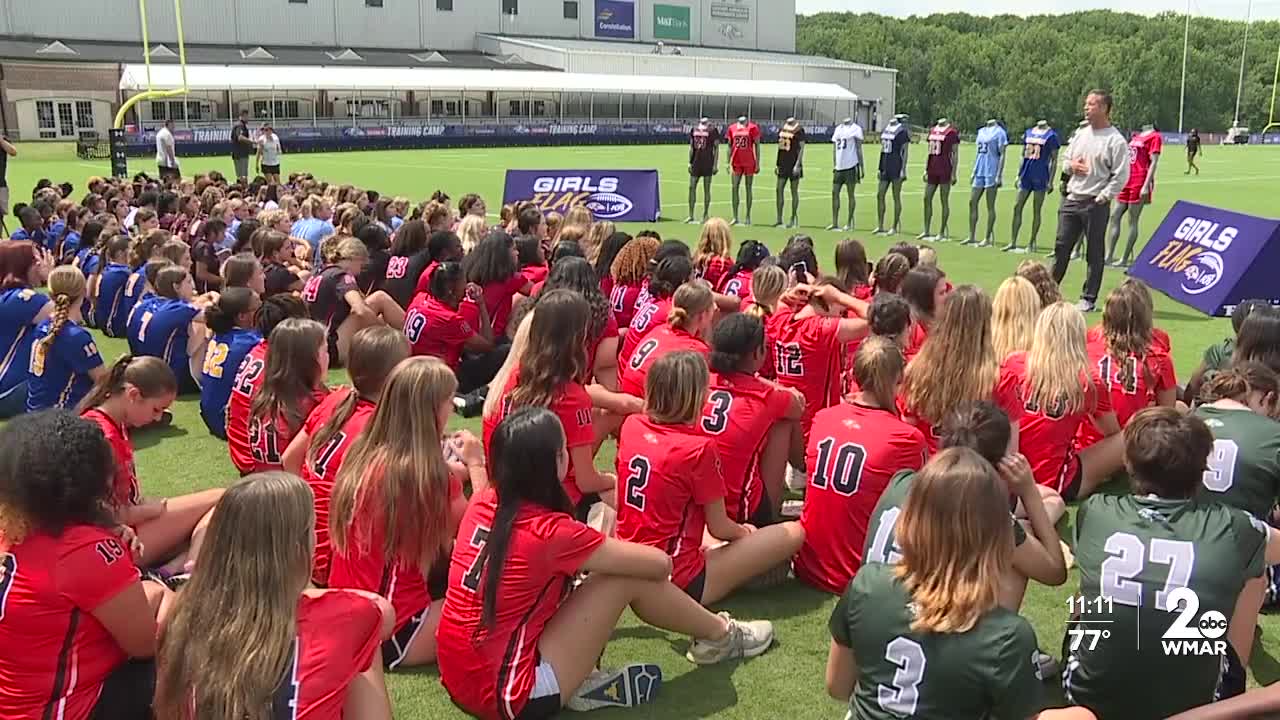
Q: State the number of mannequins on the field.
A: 10